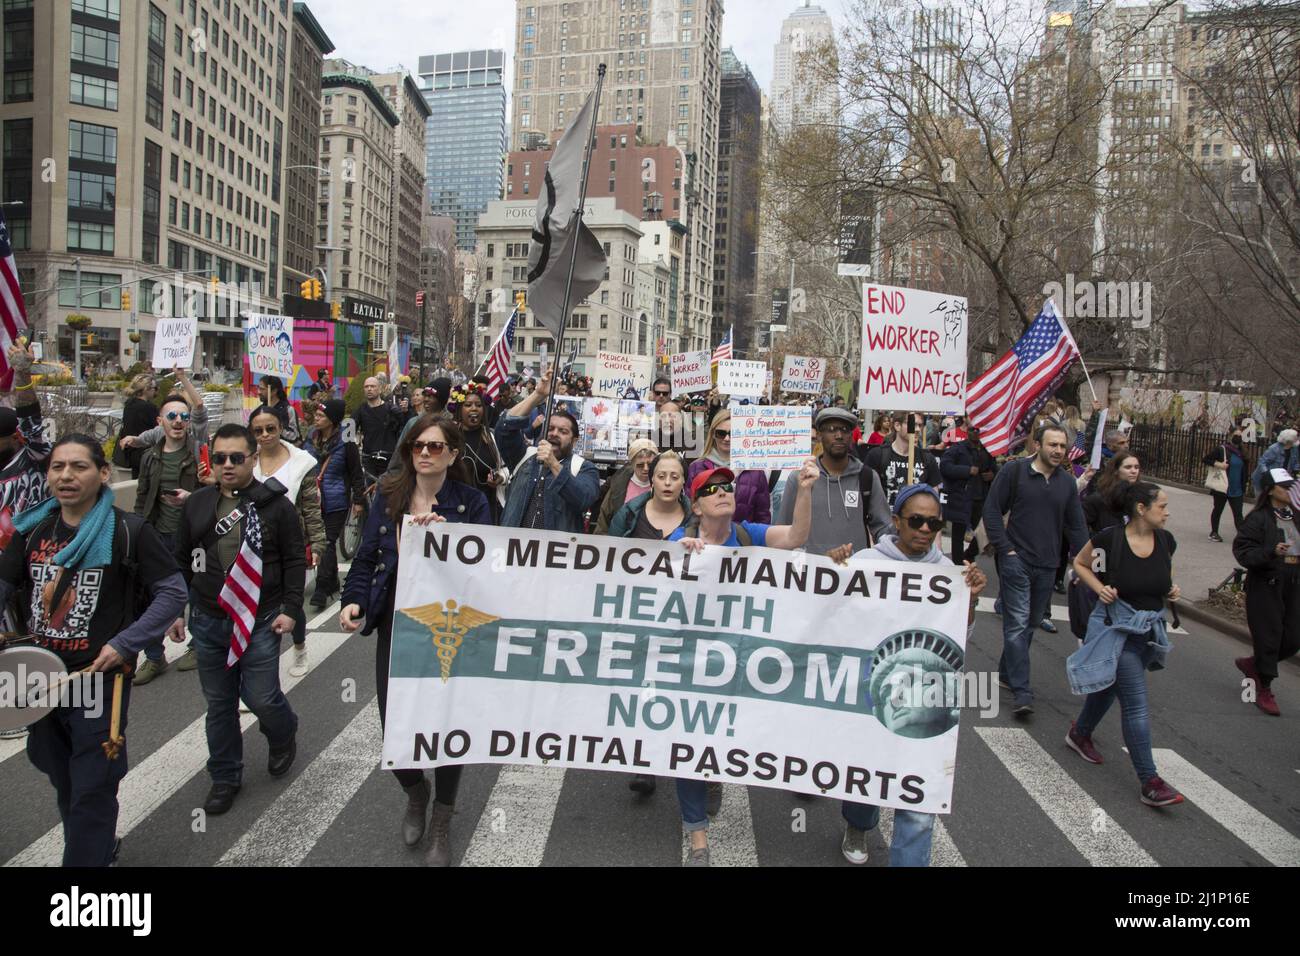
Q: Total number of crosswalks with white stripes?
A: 1